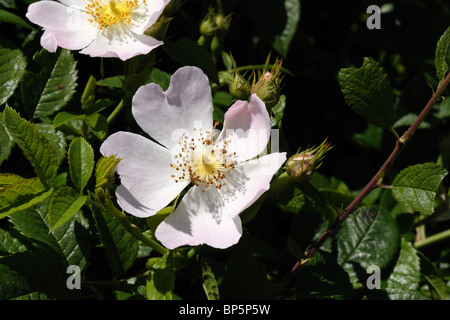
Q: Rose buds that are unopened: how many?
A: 5